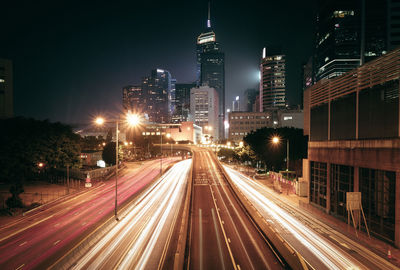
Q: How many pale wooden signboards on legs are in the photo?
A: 1